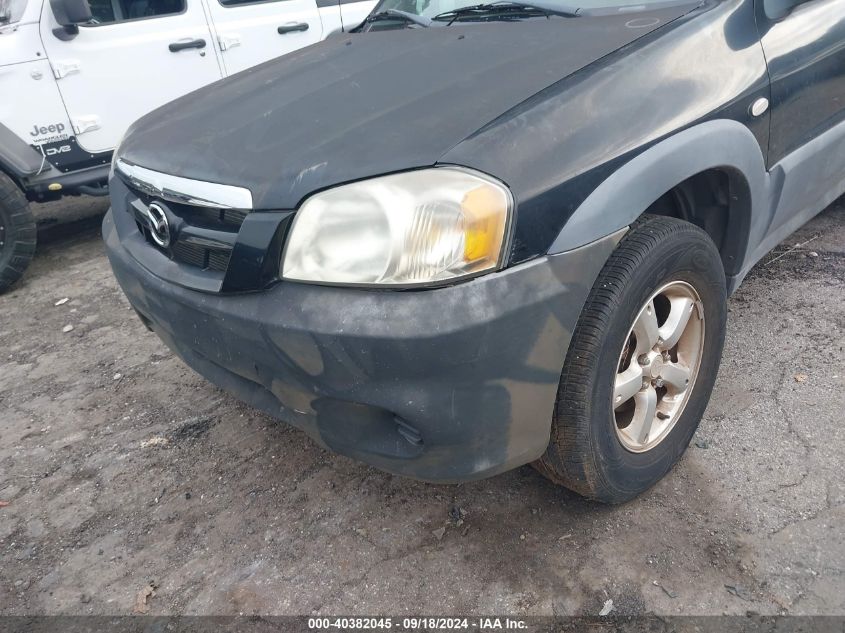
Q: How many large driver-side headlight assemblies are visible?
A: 1